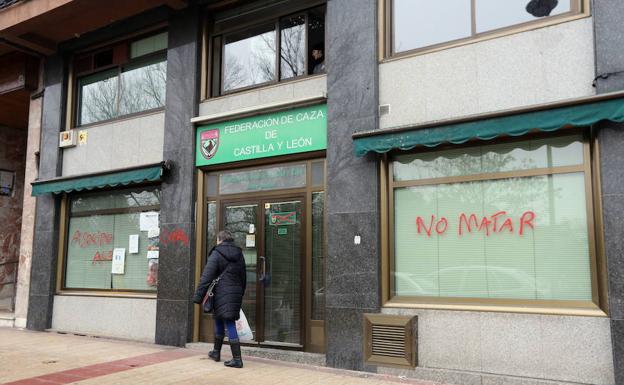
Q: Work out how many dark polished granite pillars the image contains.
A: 4